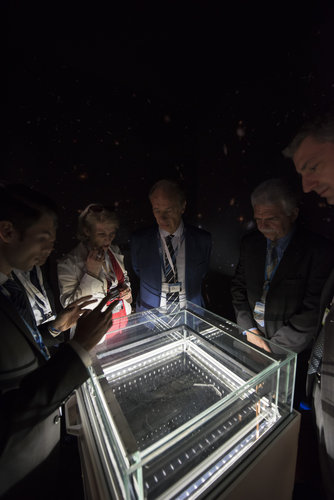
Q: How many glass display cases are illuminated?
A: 1